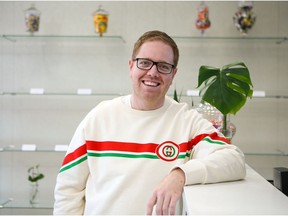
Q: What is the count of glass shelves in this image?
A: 7